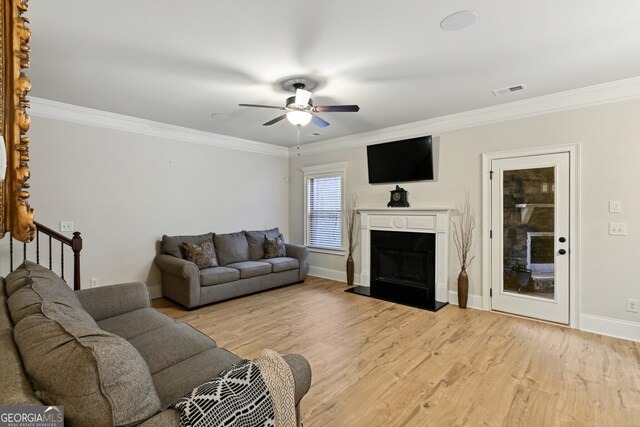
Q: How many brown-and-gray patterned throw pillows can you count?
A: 2